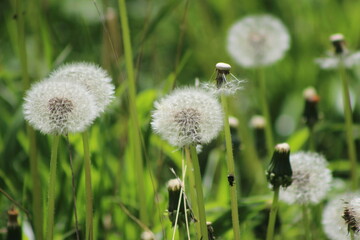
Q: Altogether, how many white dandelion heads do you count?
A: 6